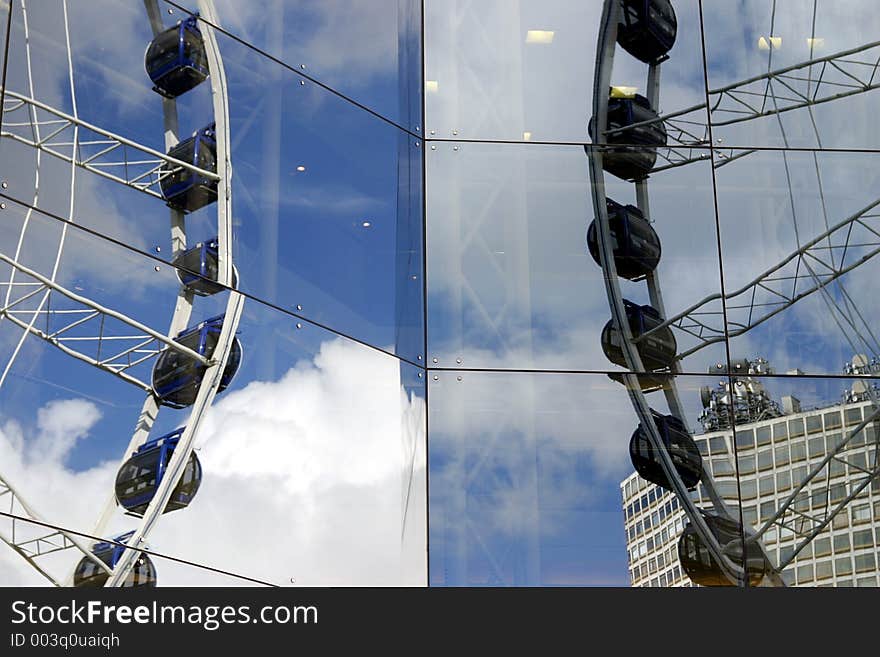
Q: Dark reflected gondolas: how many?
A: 12